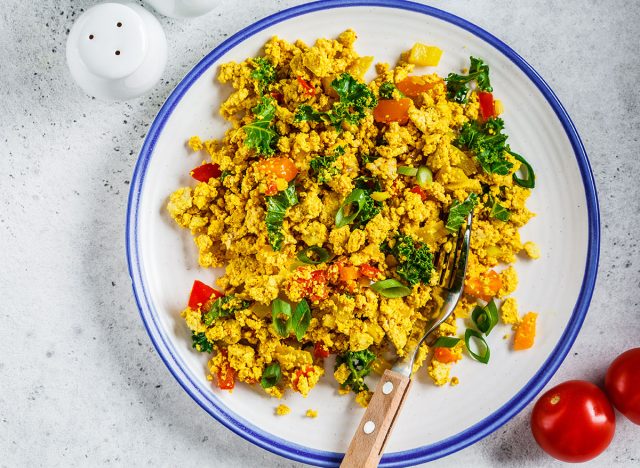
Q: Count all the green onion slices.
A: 12